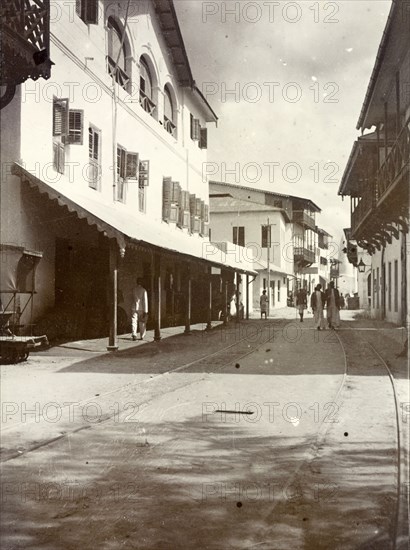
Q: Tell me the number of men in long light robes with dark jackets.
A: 2